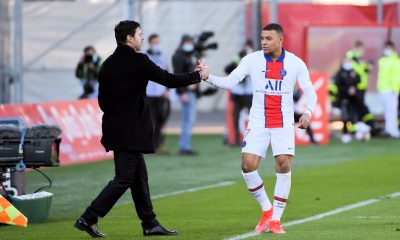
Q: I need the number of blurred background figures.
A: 7